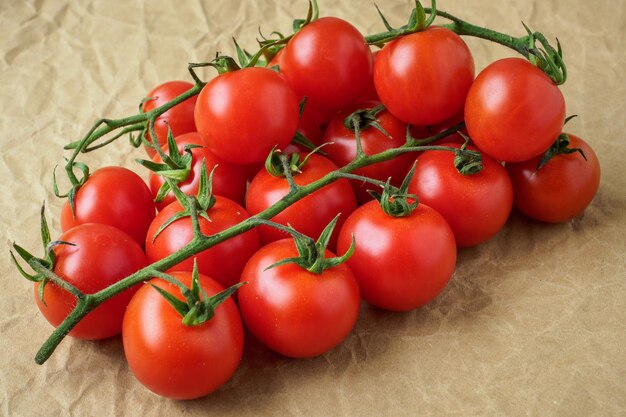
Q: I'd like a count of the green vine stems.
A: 2